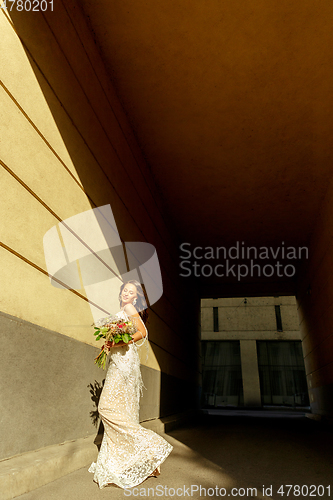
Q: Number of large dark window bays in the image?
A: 2